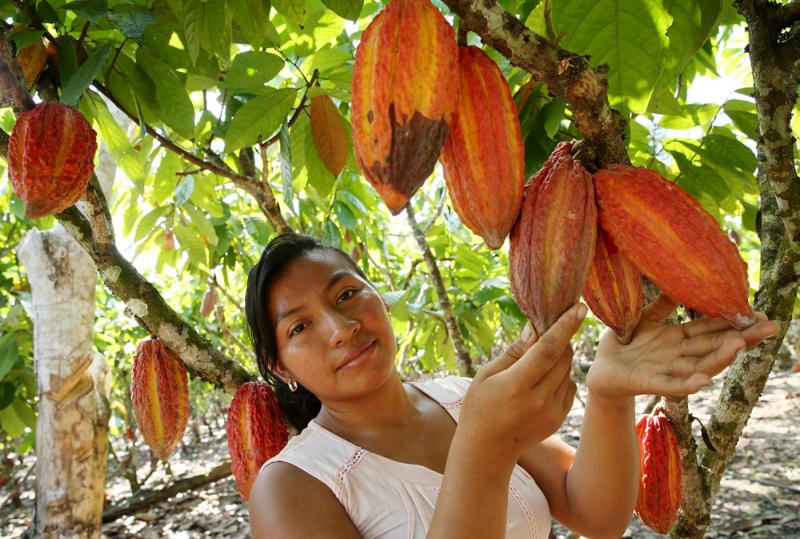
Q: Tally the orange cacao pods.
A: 9